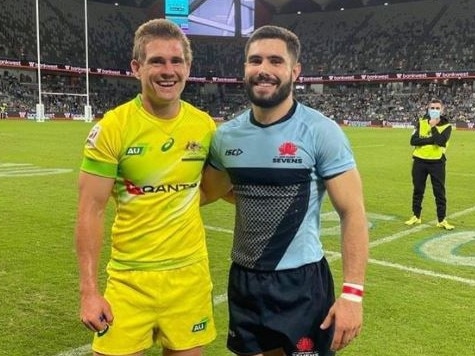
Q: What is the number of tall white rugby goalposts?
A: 2